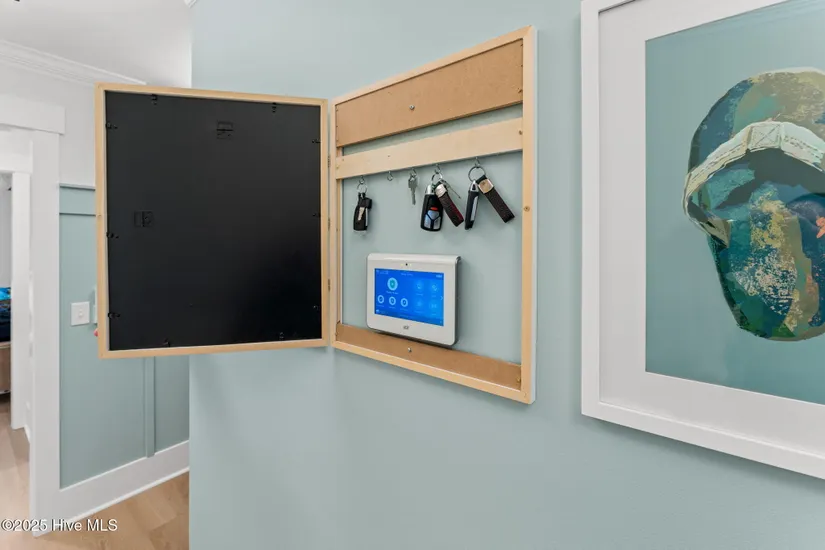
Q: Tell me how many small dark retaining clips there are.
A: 10